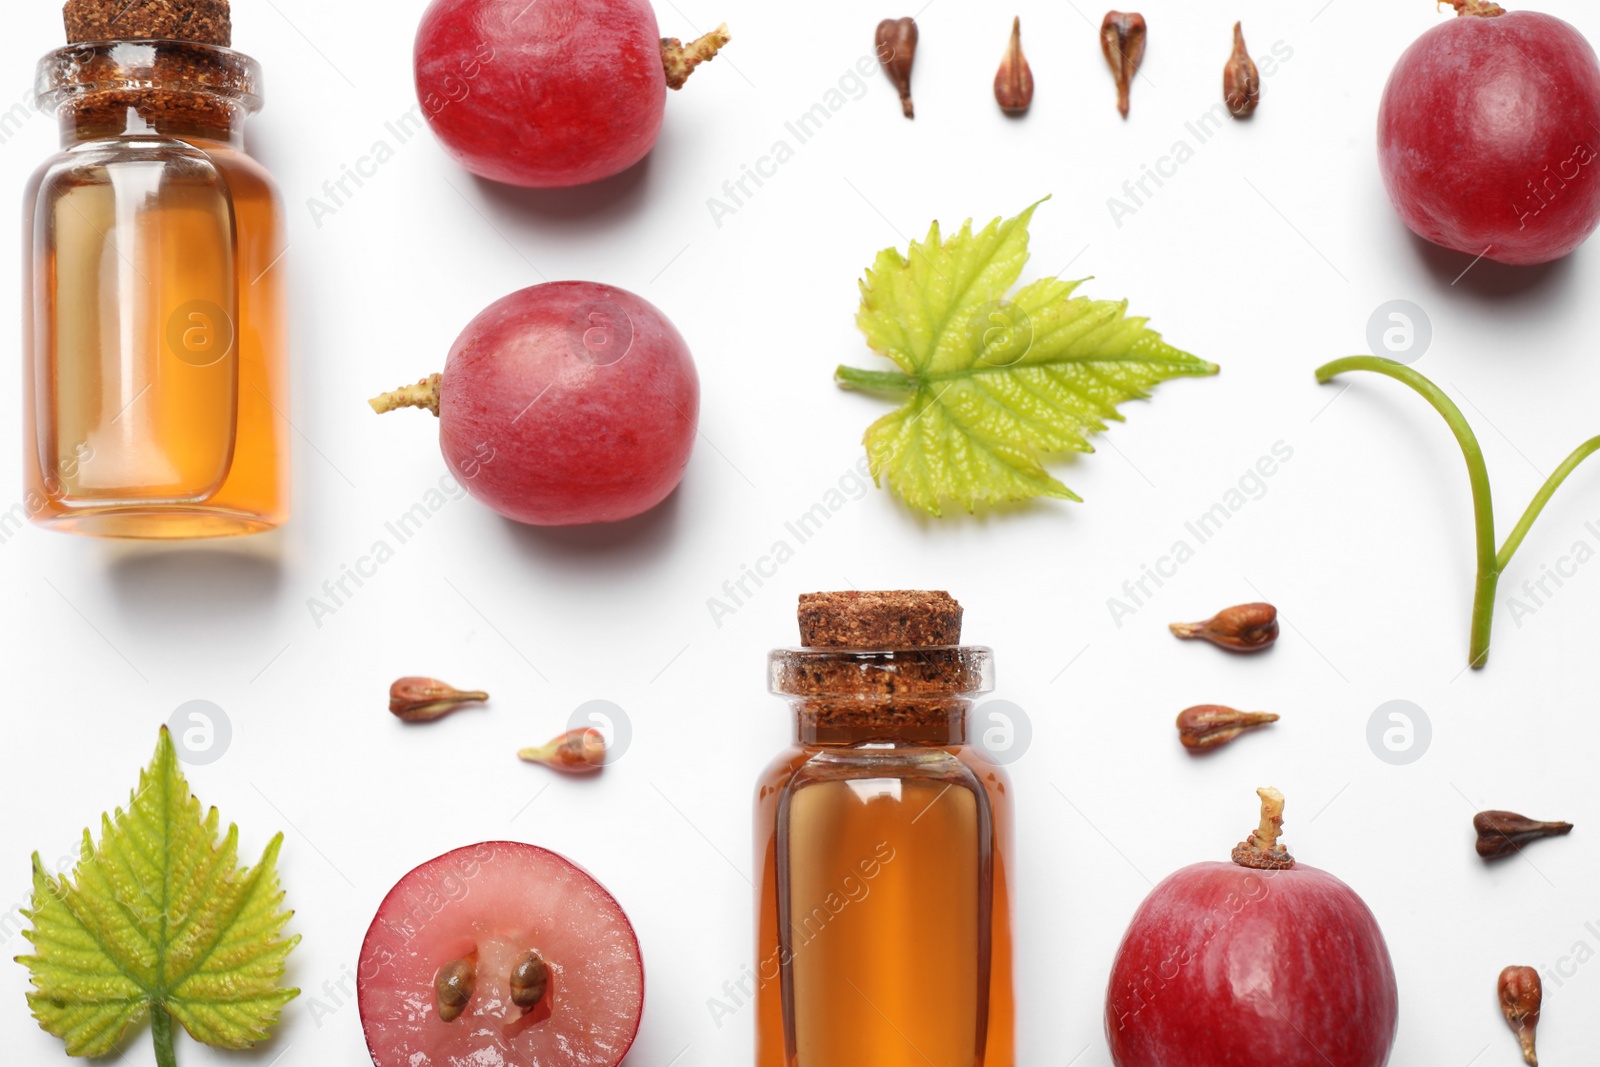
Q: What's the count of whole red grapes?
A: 4